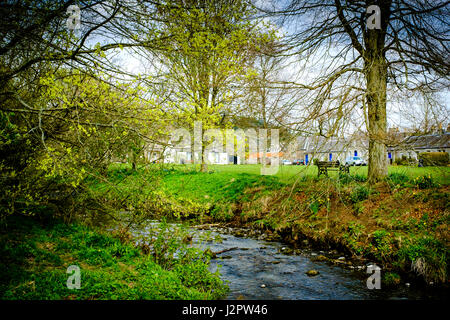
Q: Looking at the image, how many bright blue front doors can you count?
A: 4